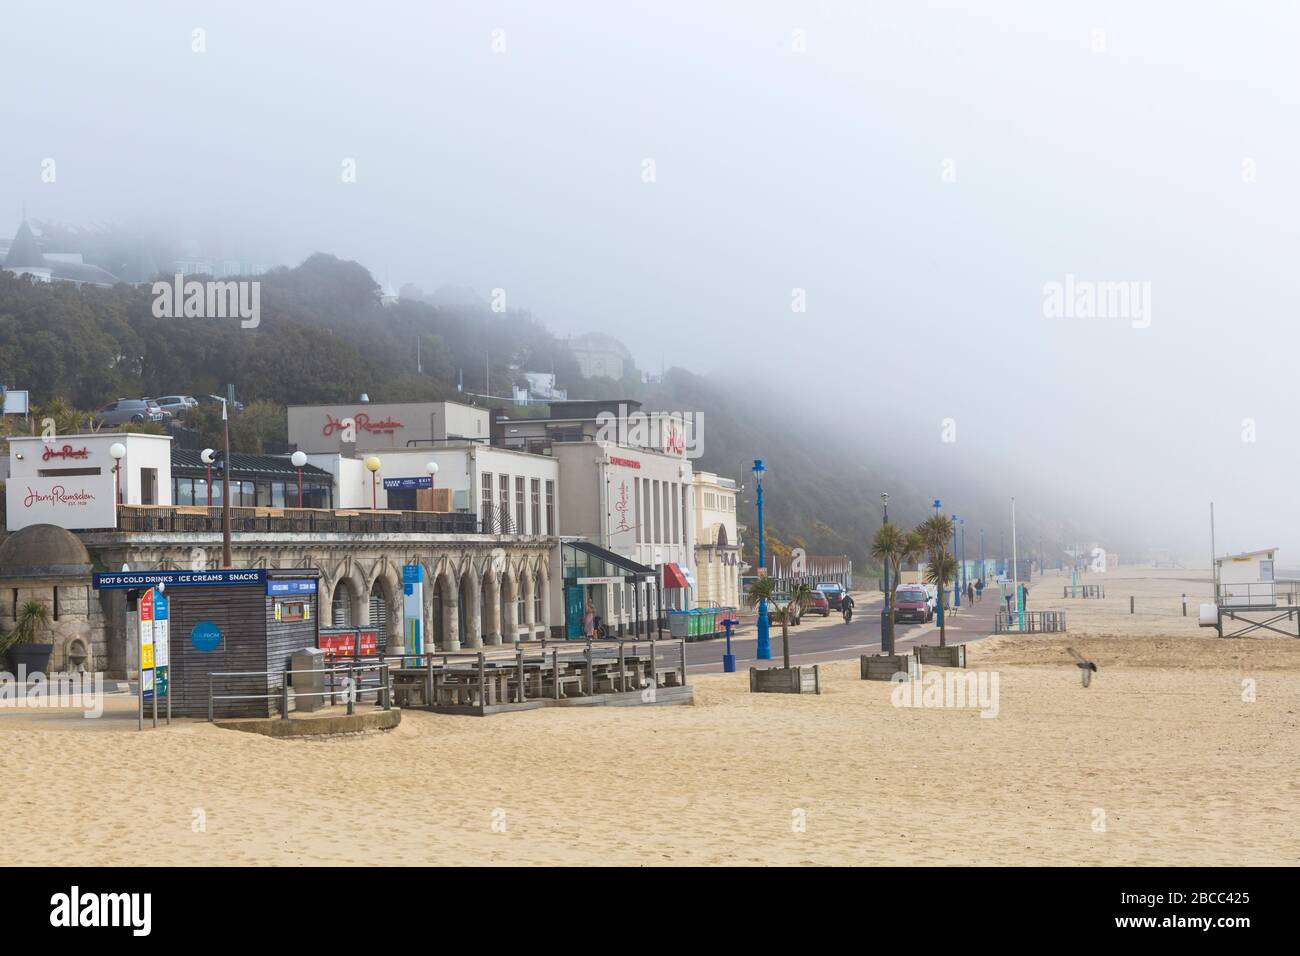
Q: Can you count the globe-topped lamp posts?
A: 5